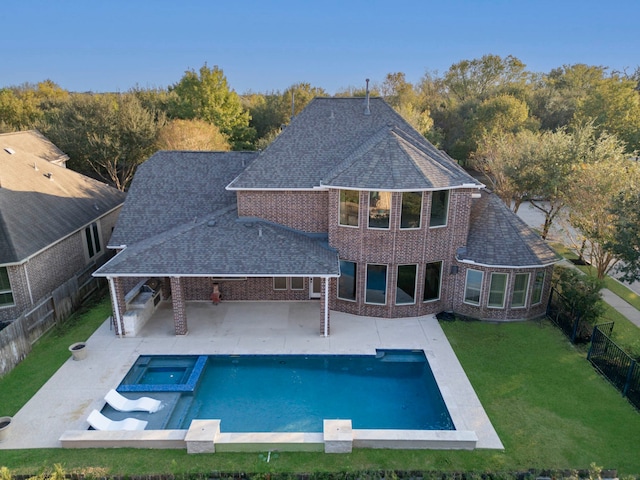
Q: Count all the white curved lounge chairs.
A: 2